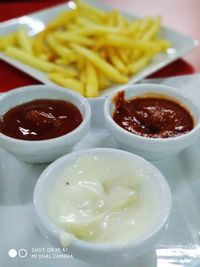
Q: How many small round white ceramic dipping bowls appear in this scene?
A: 3